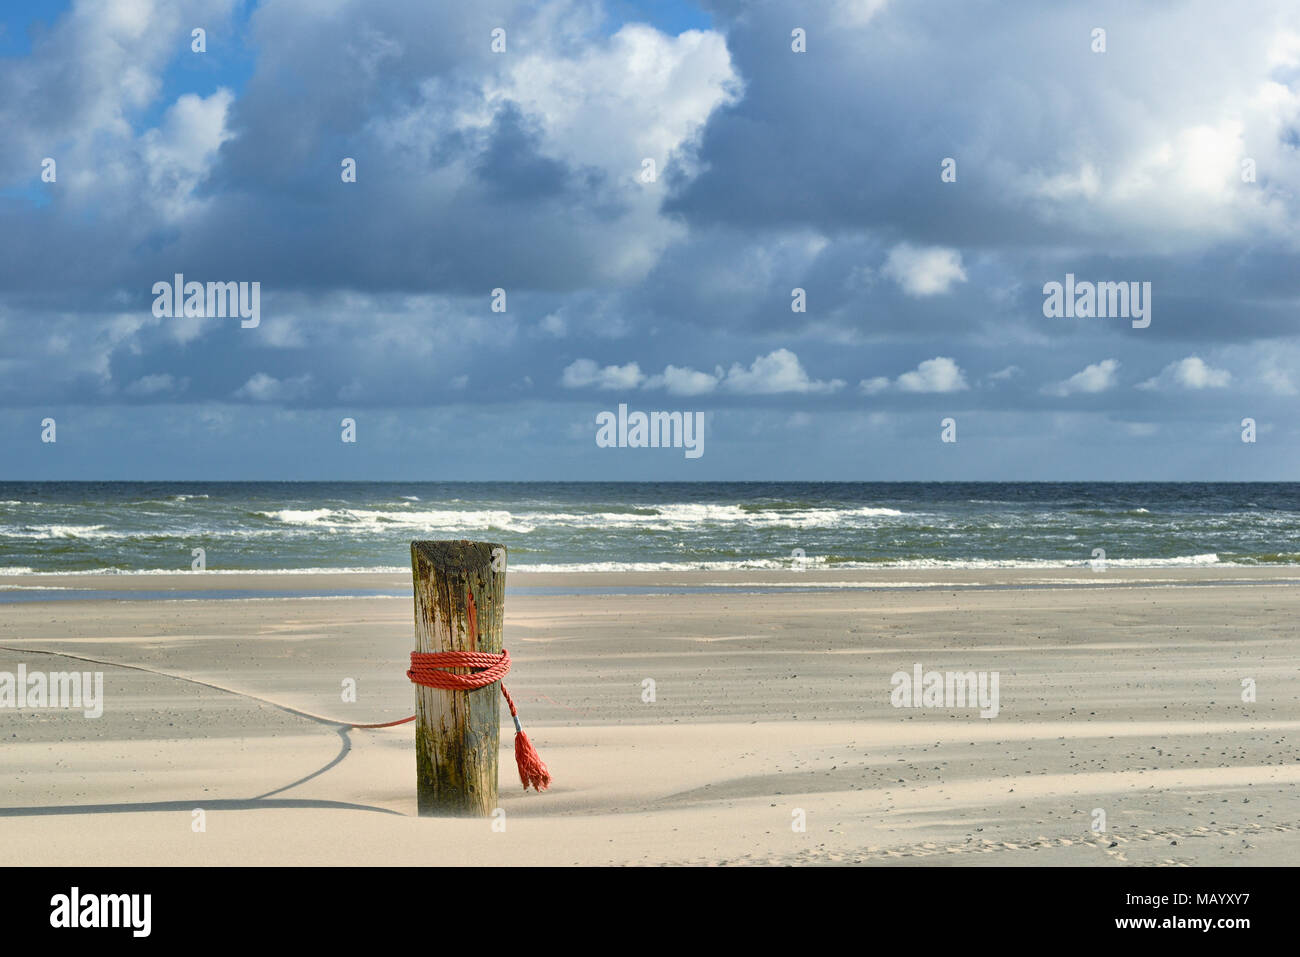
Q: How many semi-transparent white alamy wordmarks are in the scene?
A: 5